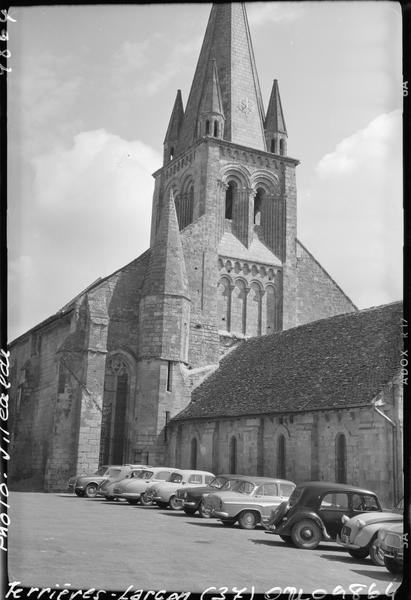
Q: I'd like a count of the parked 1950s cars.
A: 9